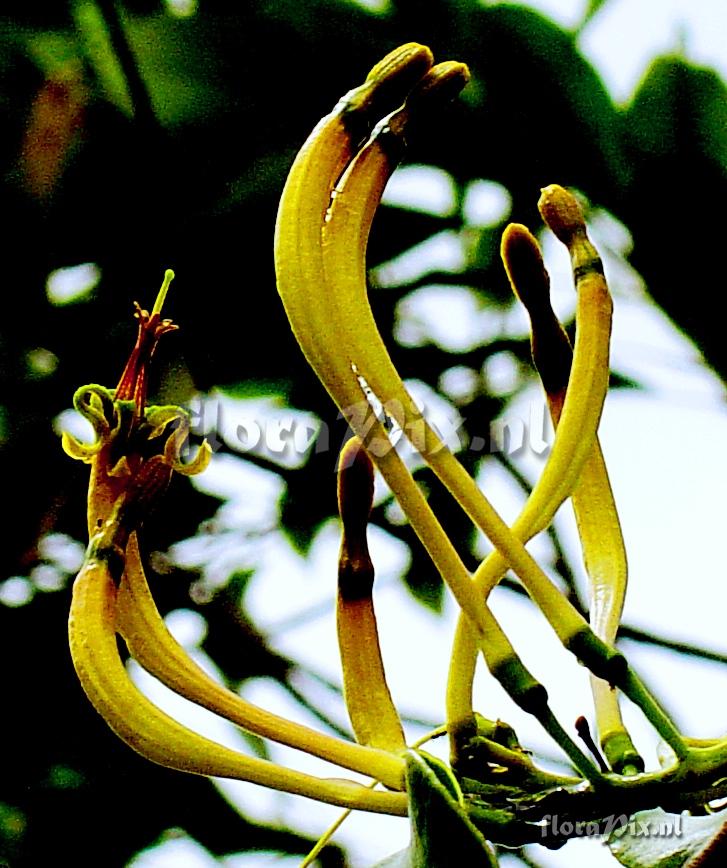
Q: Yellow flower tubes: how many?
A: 7